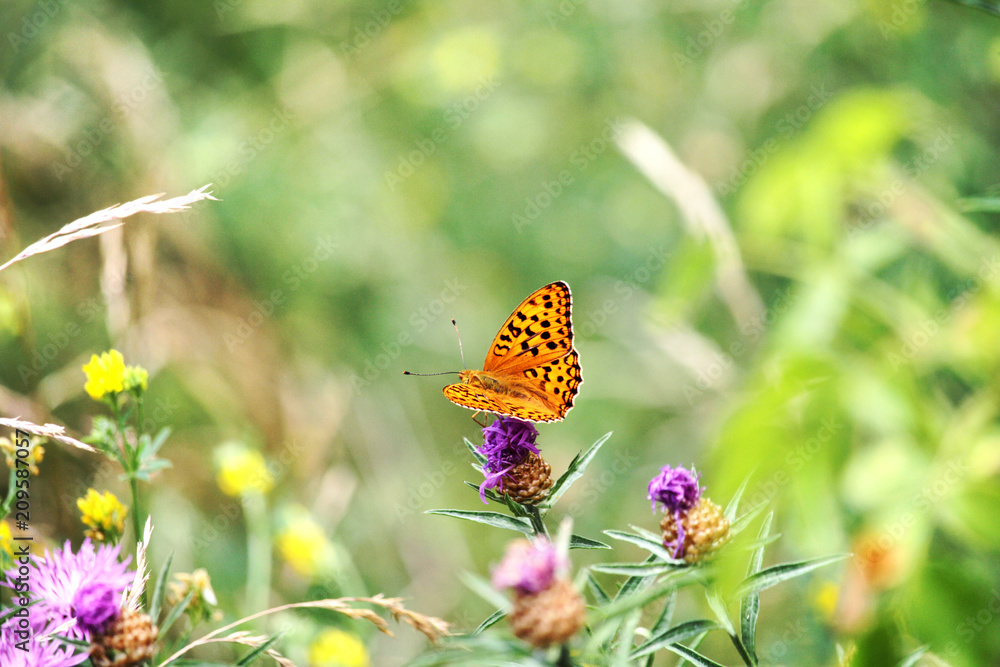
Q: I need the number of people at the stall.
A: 0